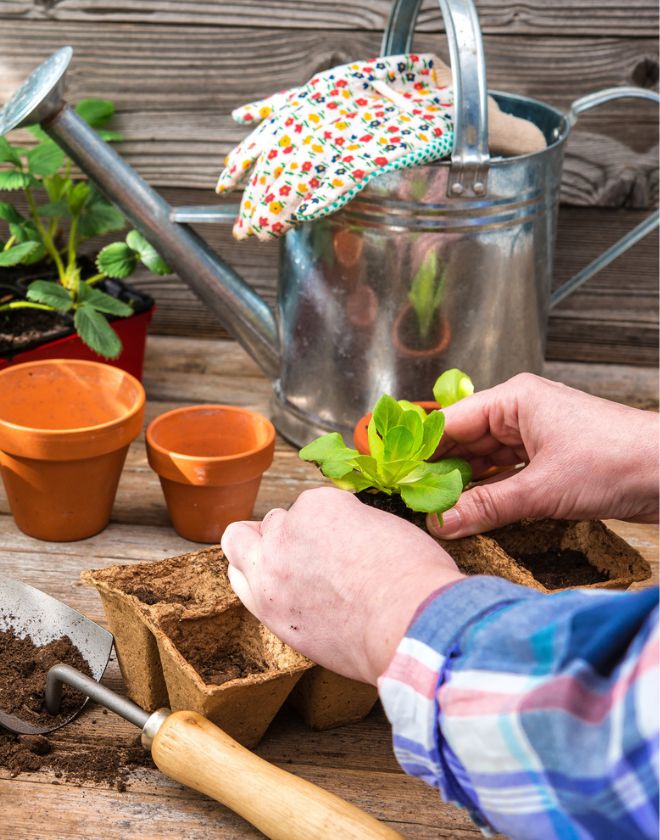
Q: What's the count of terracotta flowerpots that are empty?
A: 2